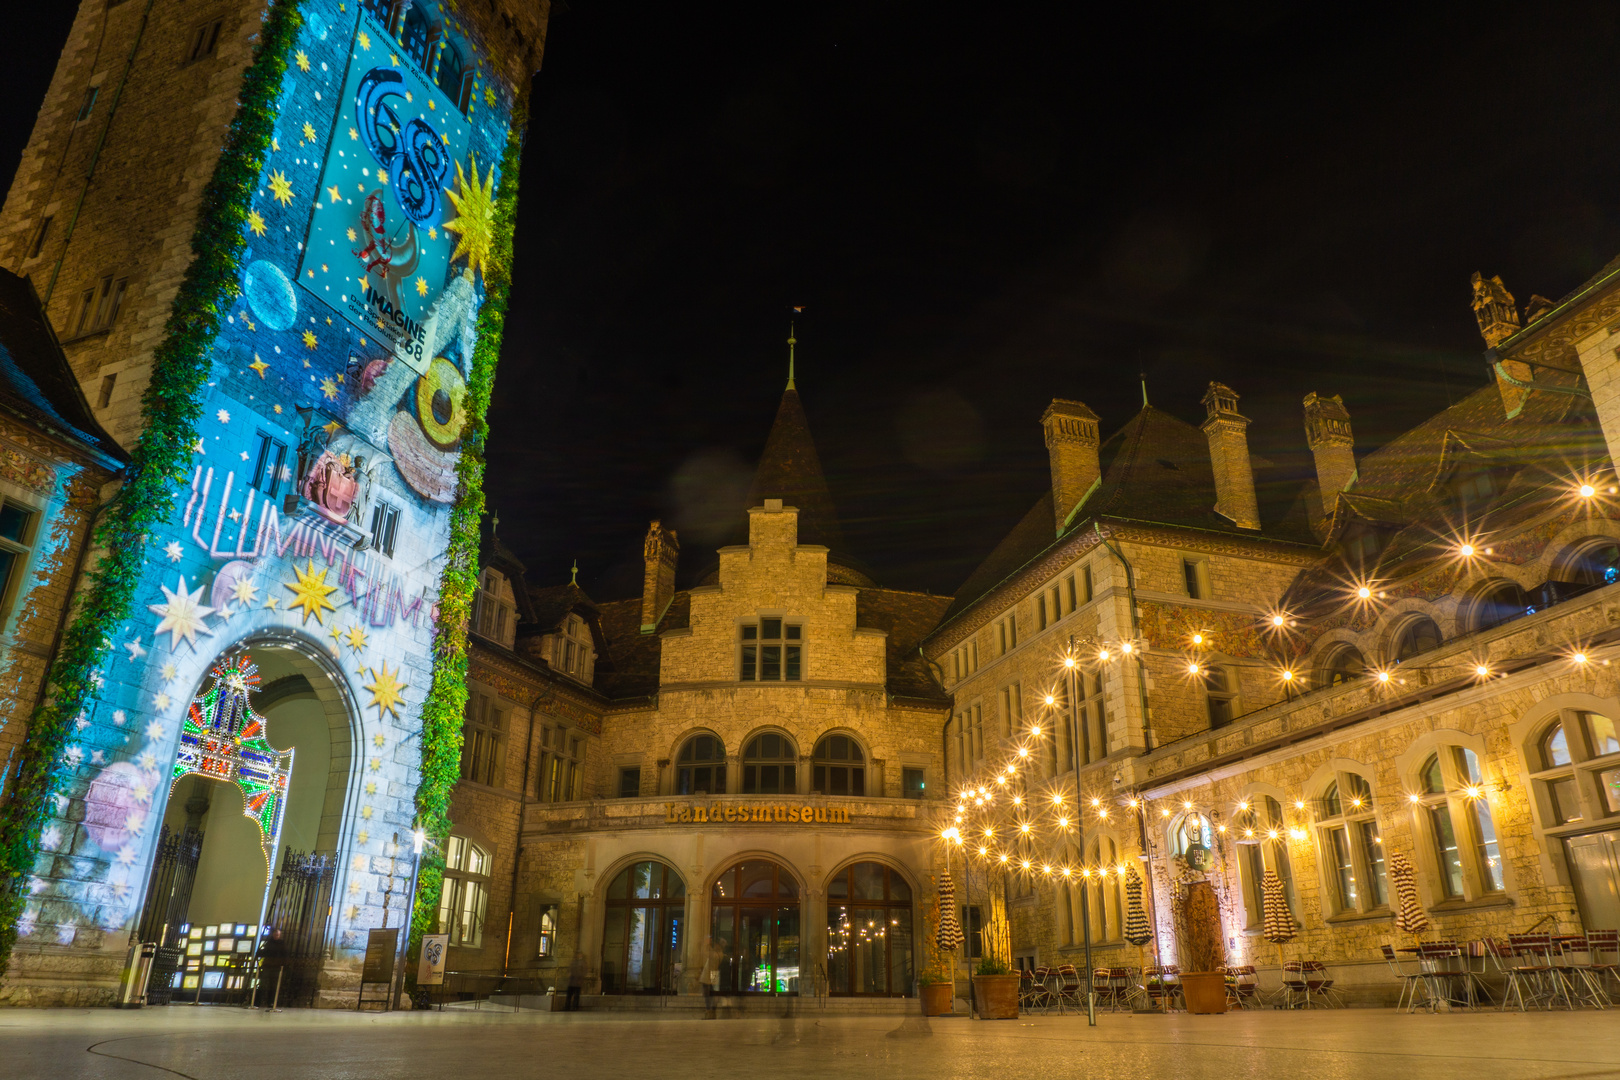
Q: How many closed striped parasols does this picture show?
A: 4